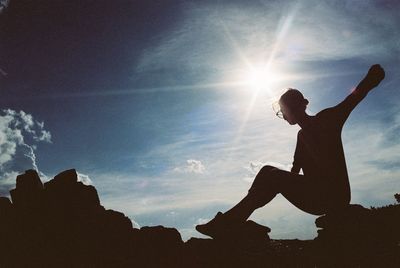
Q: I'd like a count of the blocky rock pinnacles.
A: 2